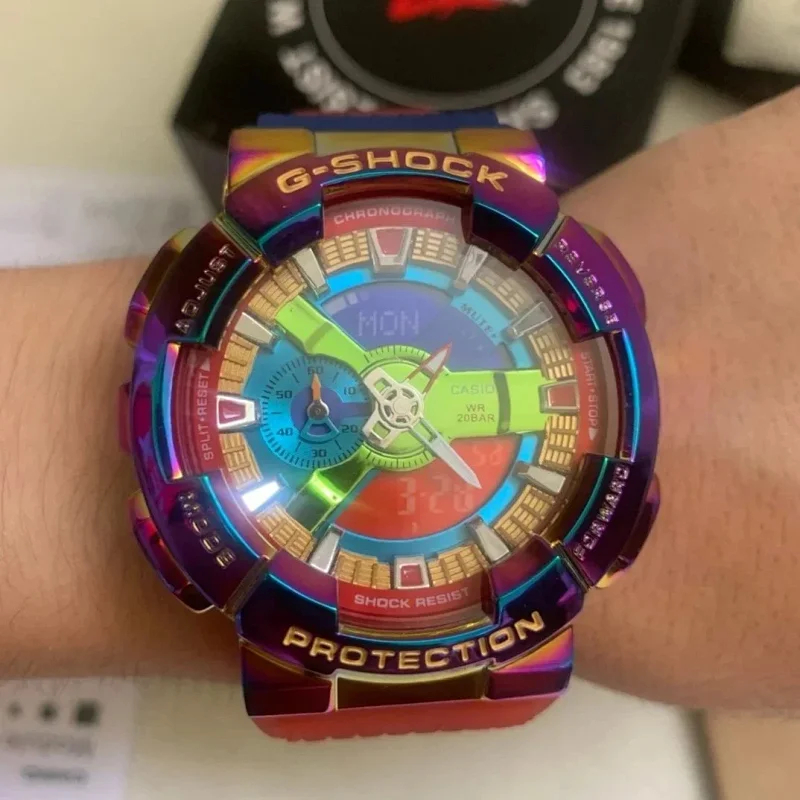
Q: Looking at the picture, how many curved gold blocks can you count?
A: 12